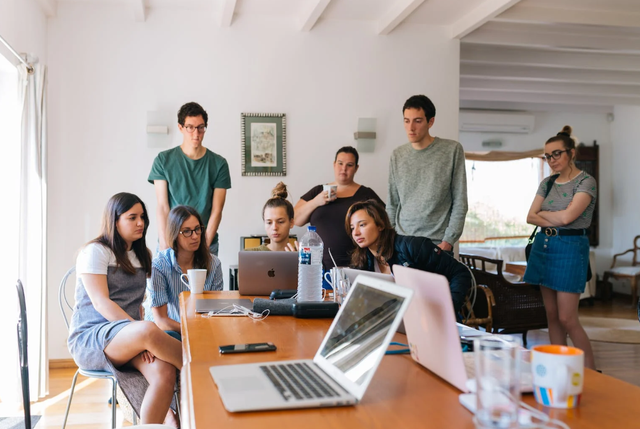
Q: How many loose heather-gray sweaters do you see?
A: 1